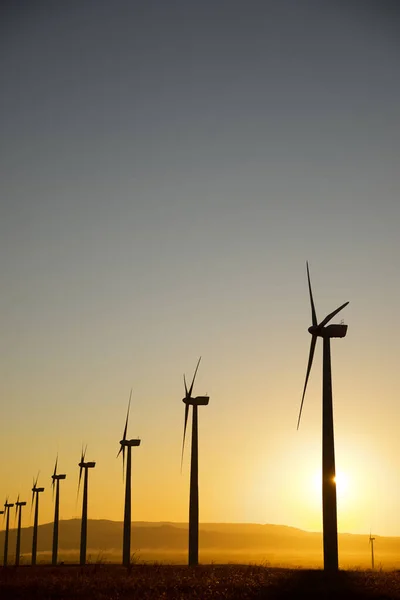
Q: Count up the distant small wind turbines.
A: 1